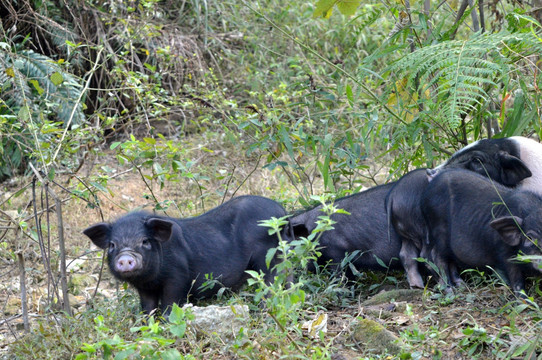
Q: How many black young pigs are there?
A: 4